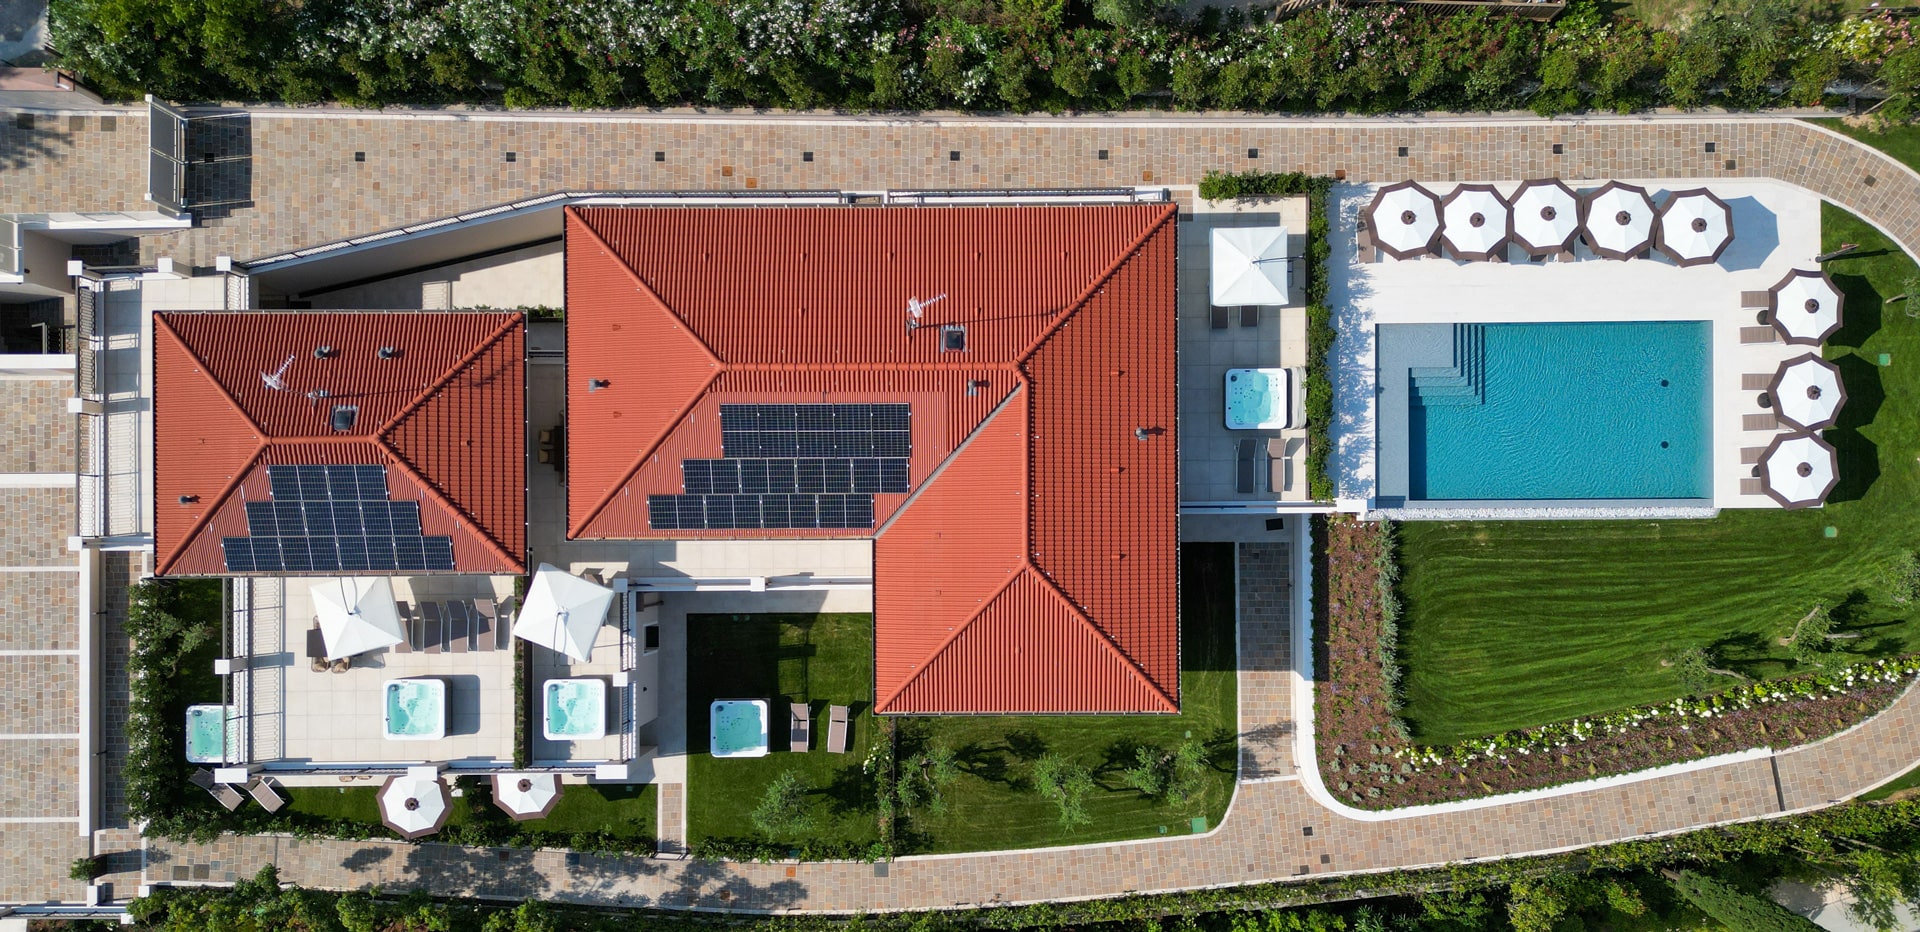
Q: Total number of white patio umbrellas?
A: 13